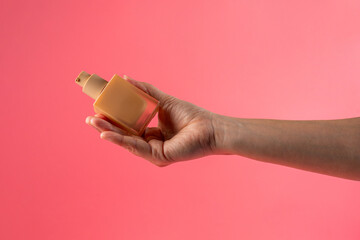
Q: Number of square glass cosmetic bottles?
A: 1